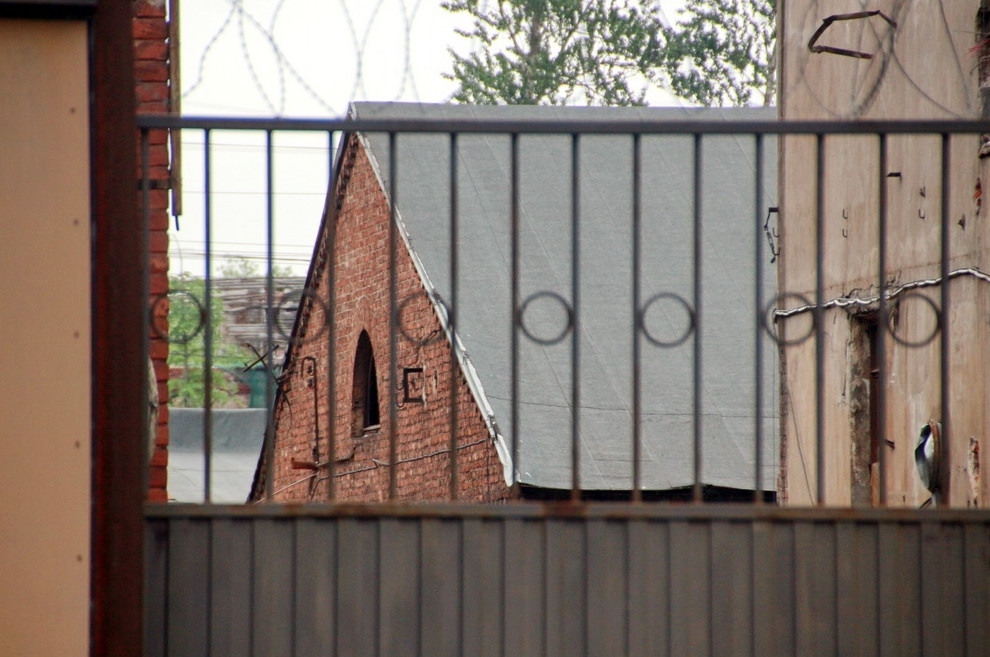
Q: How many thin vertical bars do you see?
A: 14